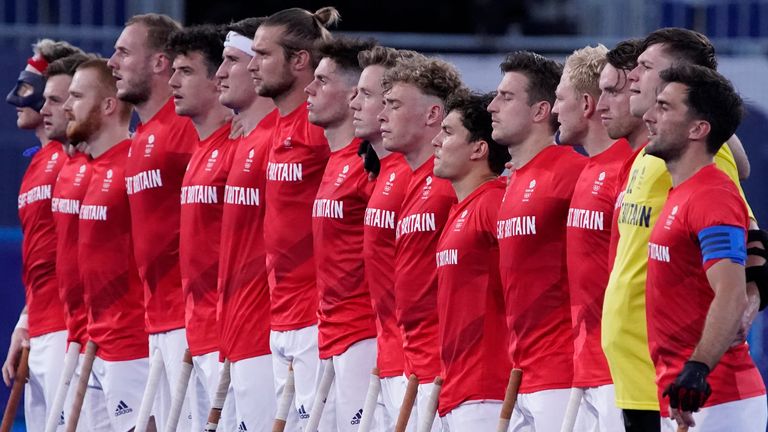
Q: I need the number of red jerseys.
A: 15